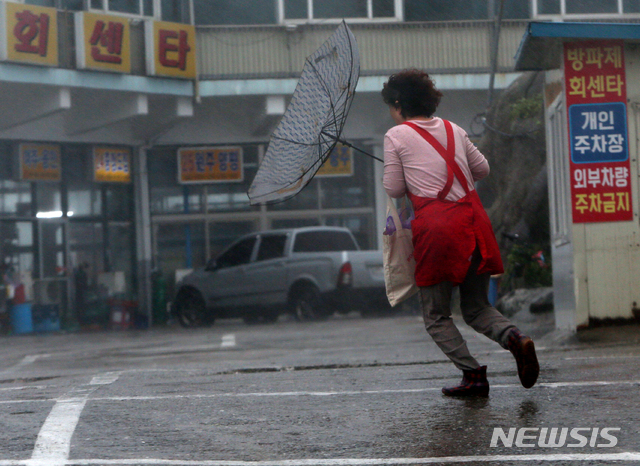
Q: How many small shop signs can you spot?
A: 4